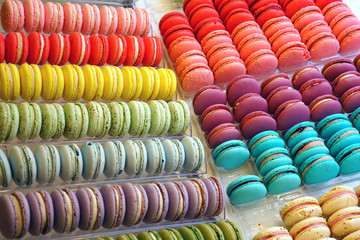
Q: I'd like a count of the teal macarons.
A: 12